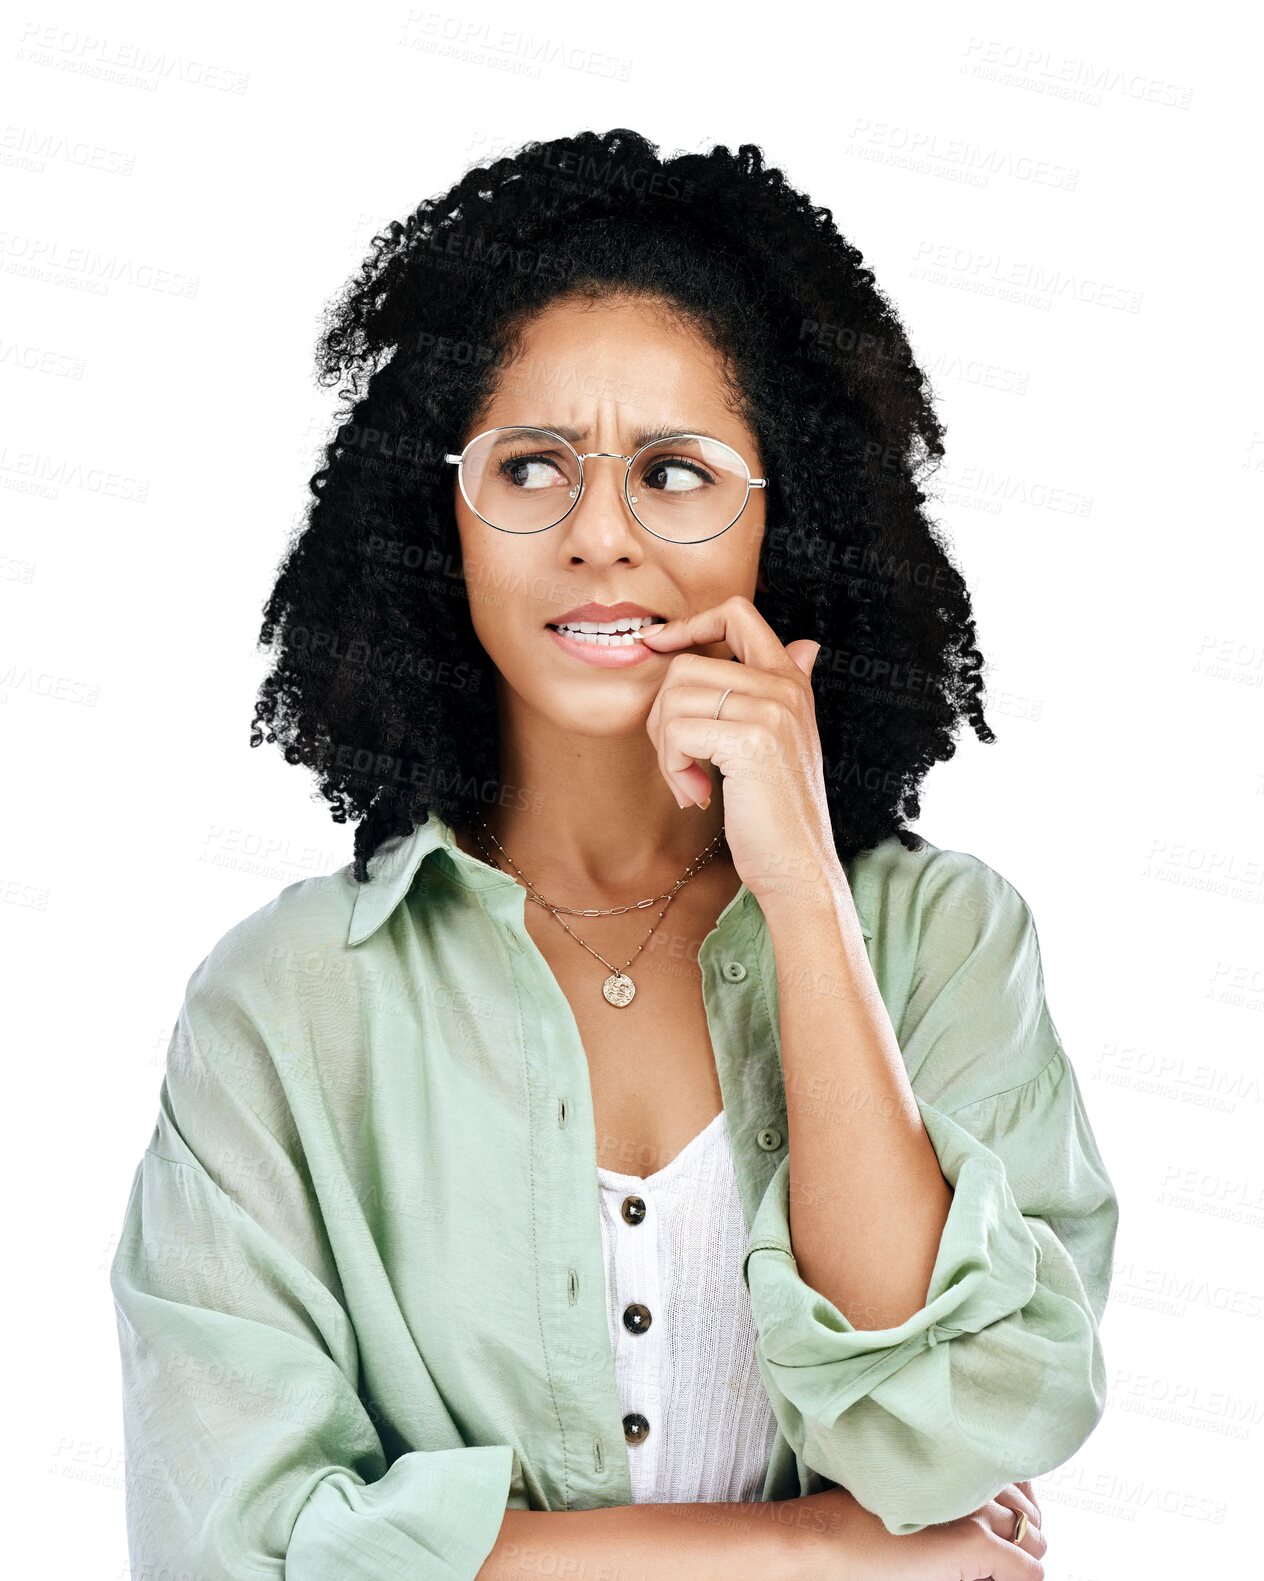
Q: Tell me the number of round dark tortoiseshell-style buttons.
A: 3